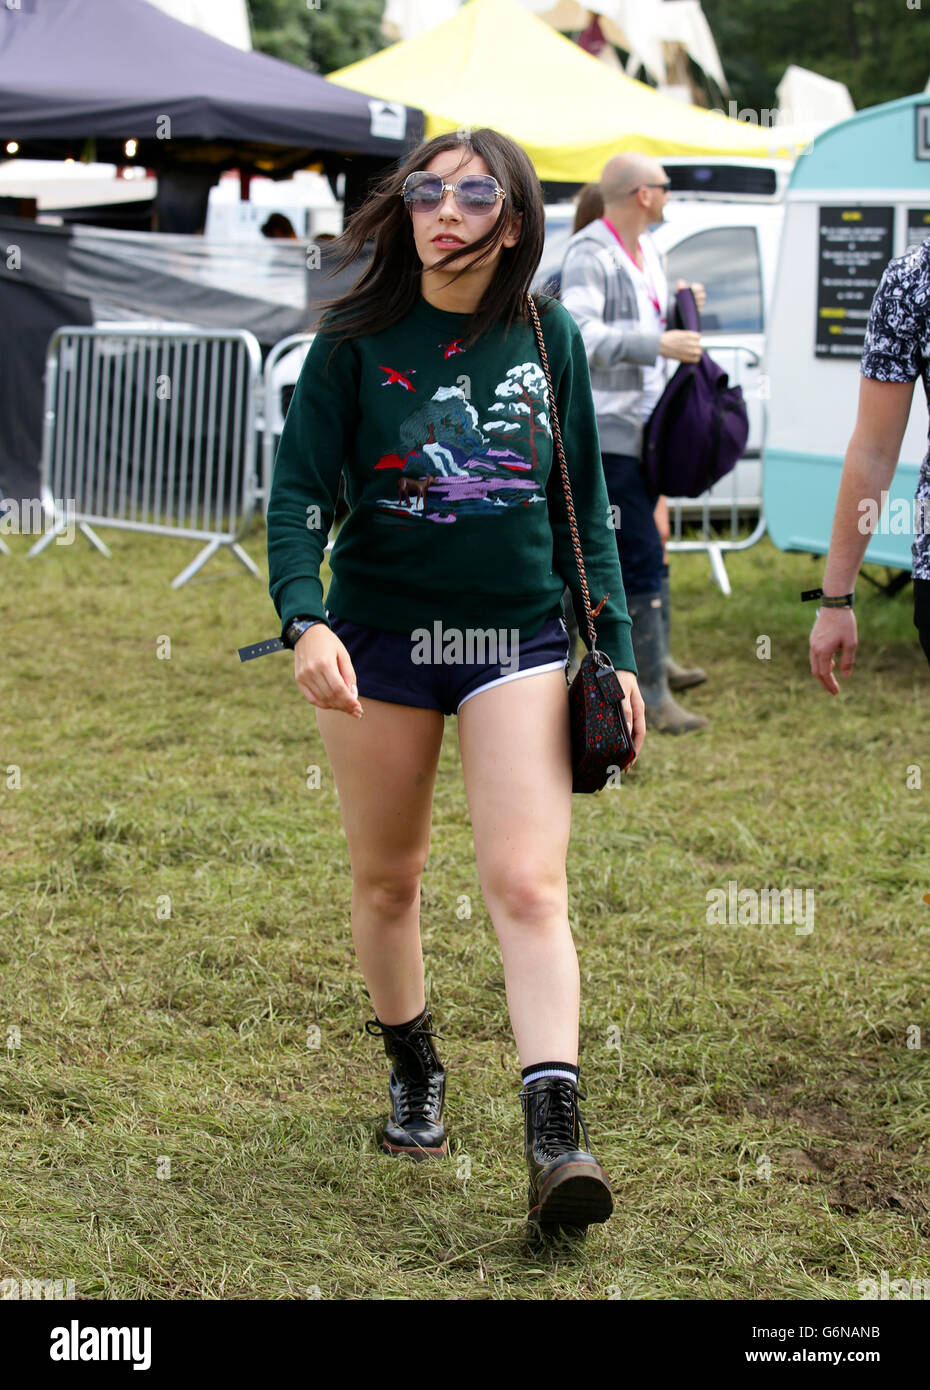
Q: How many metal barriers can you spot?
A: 3